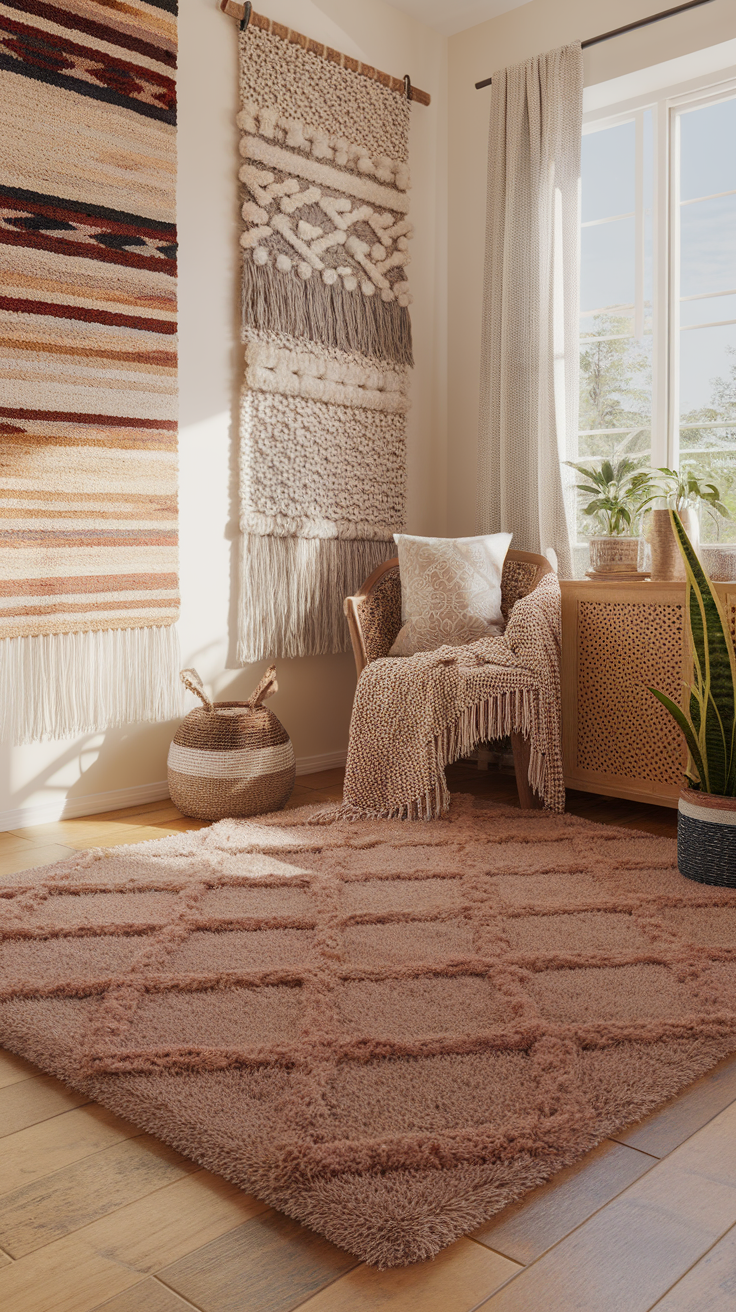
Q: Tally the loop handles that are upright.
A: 2